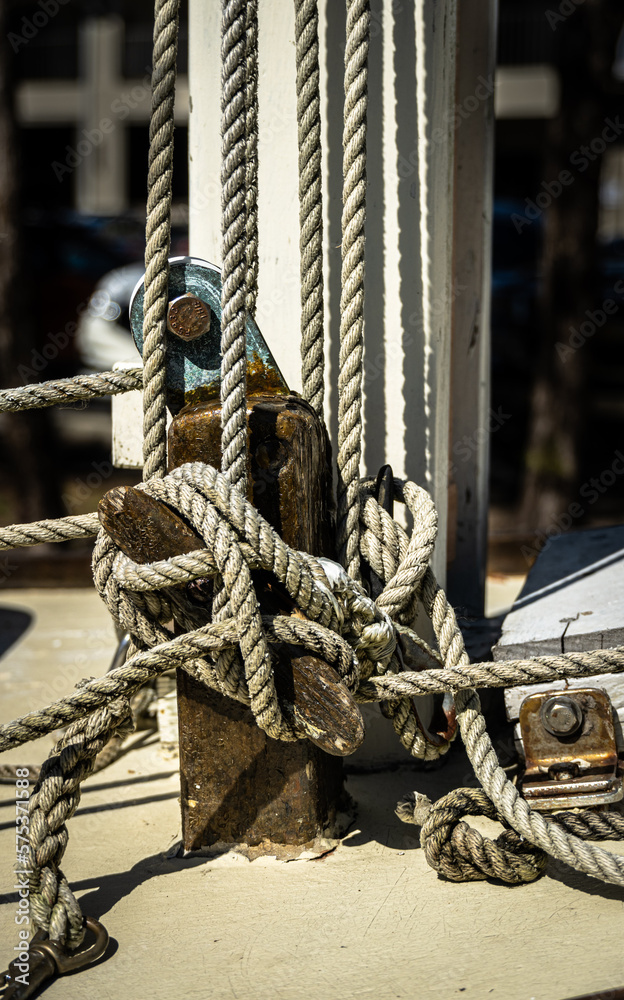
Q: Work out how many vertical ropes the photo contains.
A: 5